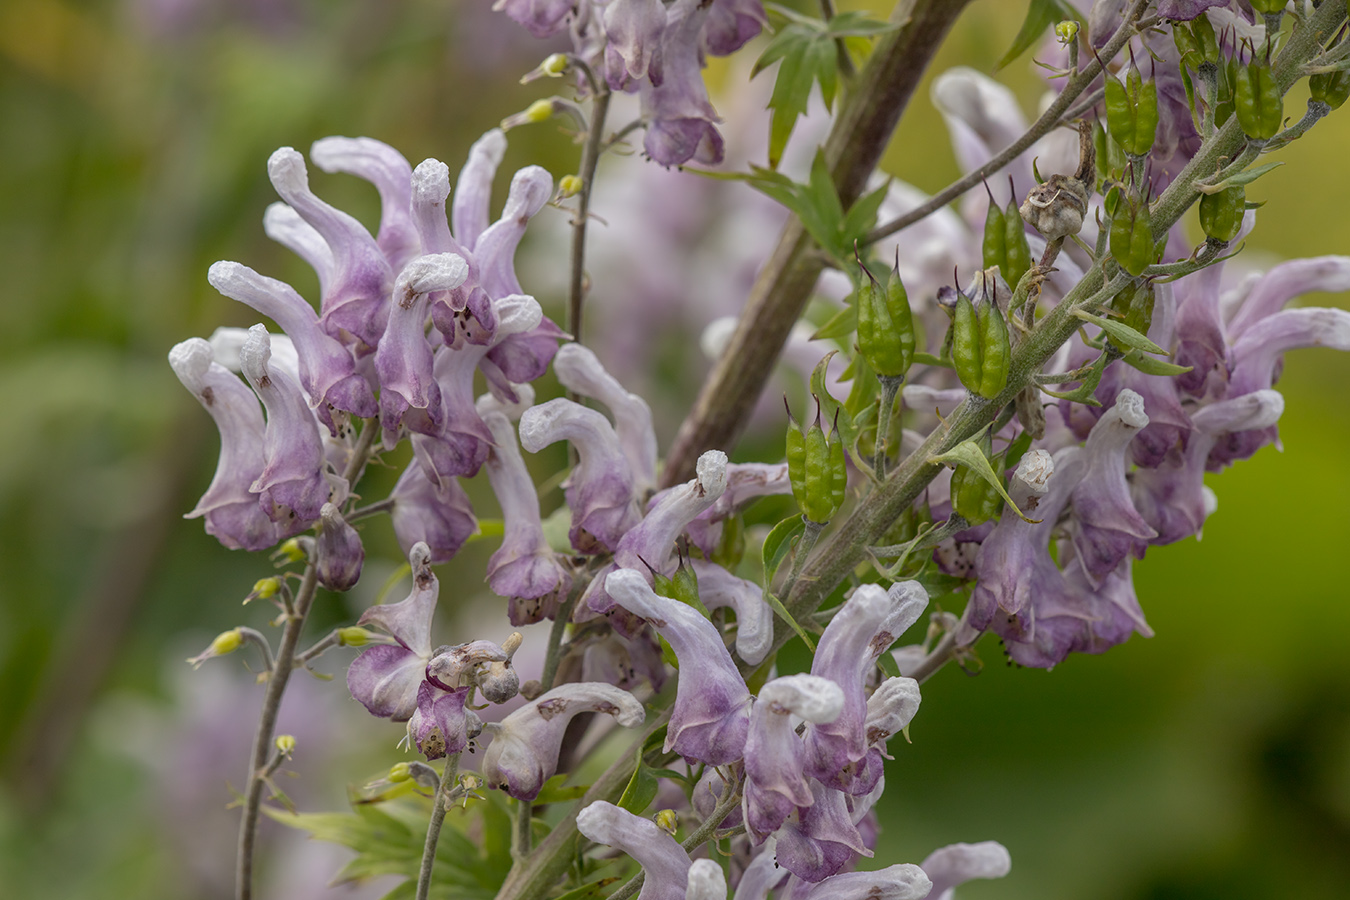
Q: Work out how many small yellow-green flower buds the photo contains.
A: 11